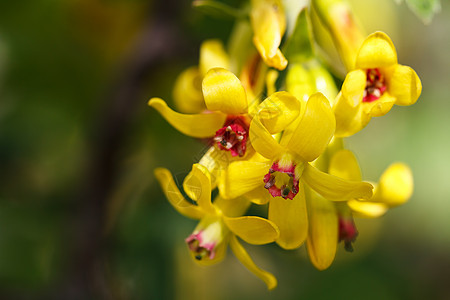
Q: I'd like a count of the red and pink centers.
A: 5